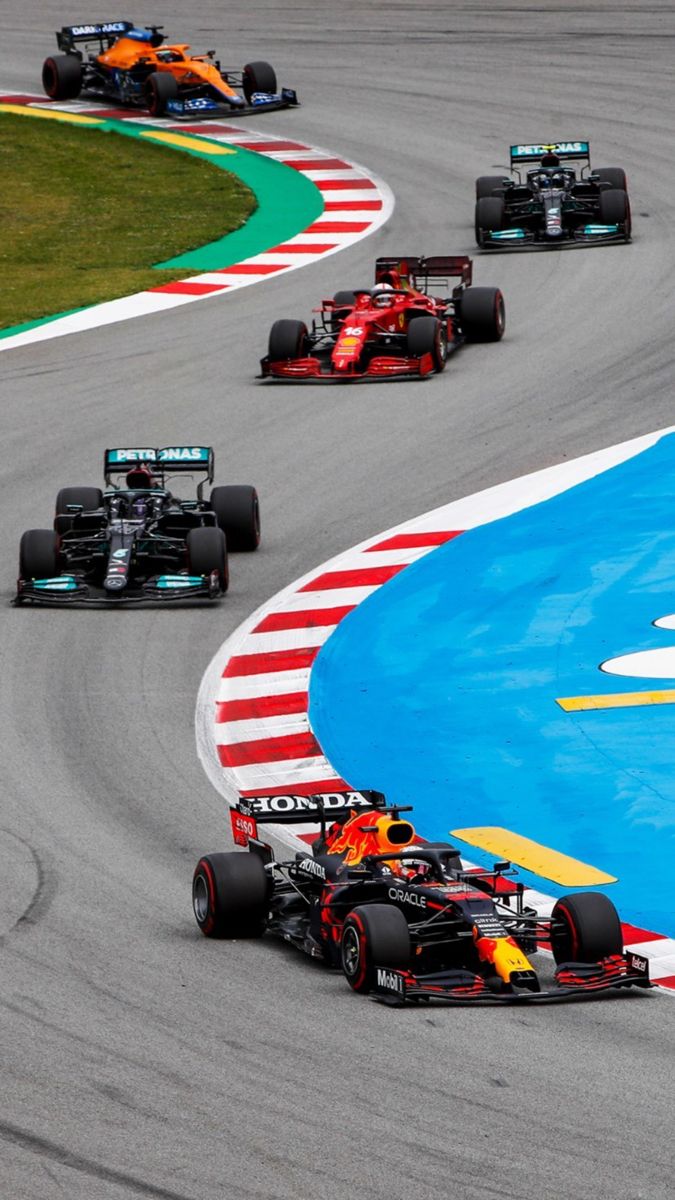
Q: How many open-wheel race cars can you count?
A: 5